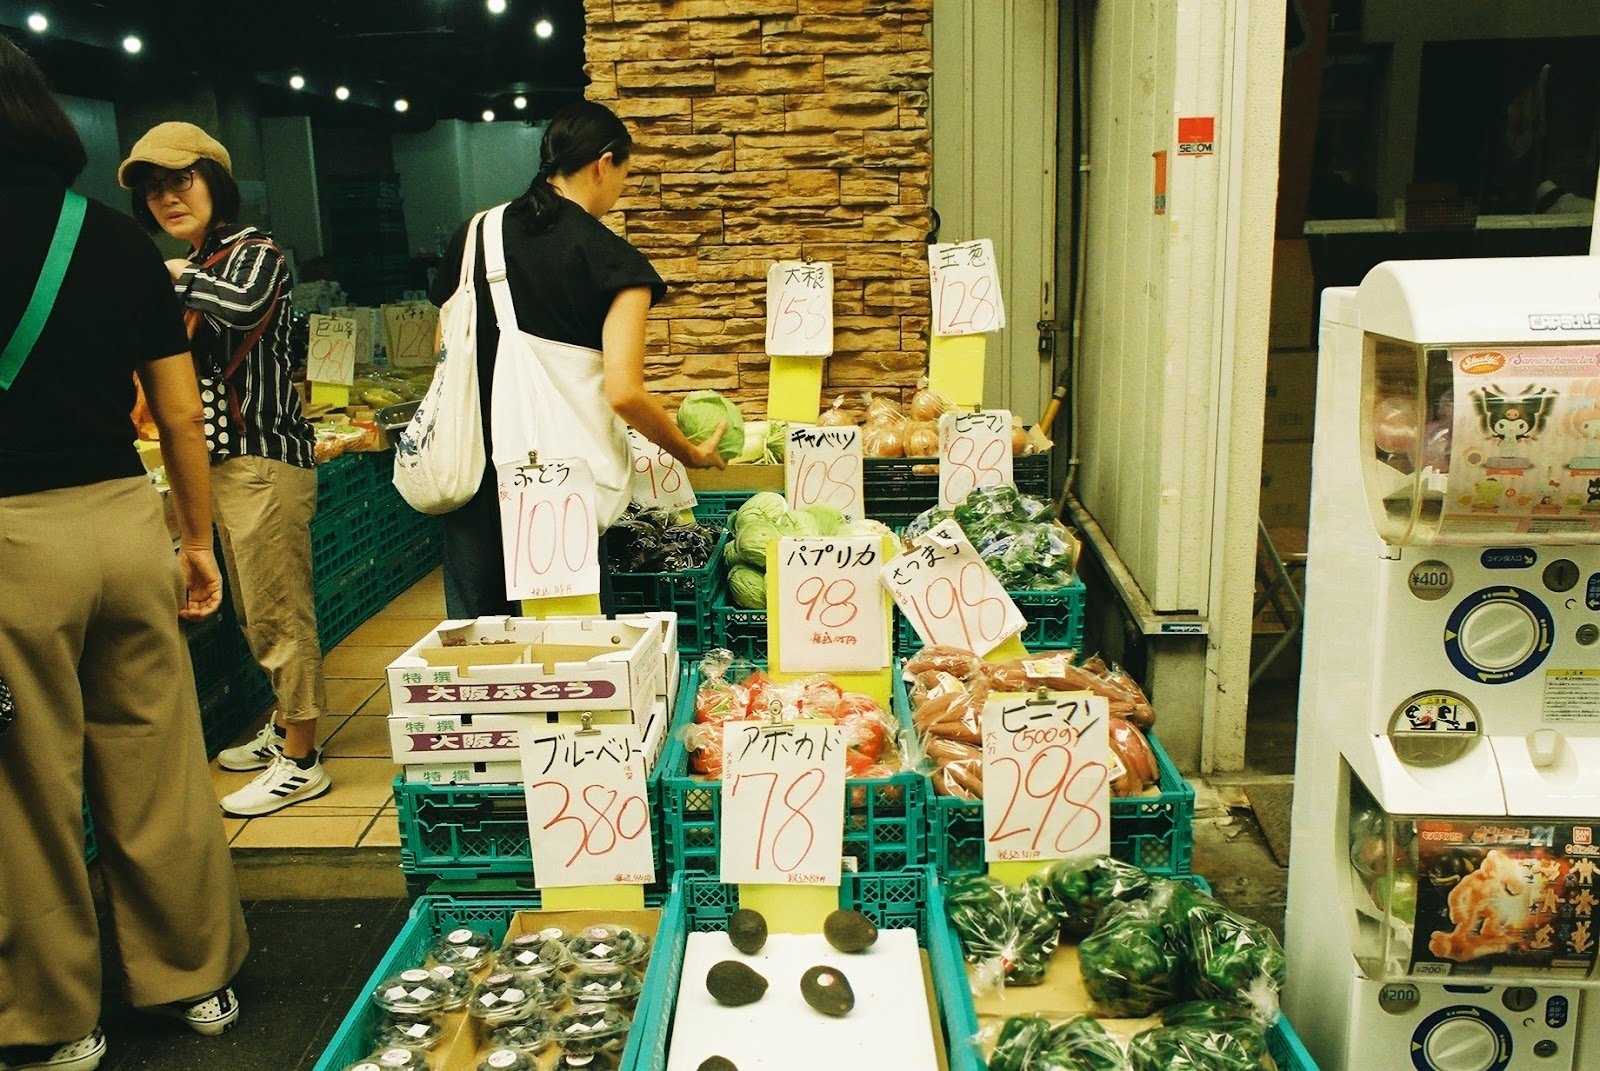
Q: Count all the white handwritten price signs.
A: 14